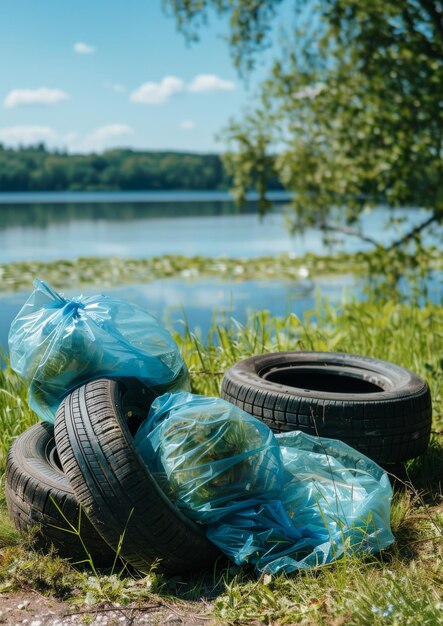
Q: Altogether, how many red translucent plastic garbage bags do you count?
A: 0